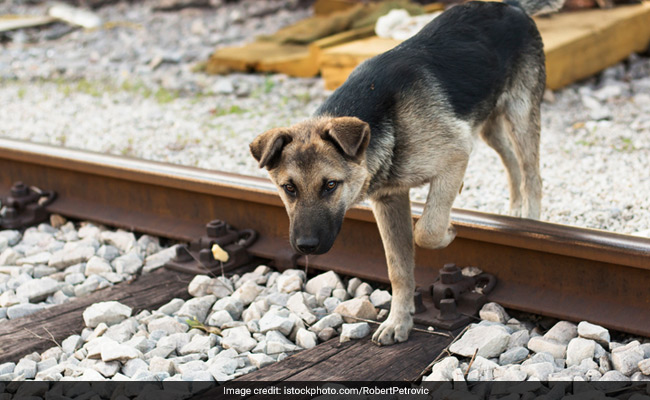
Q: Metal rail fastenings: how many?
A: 3